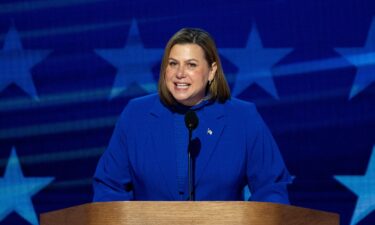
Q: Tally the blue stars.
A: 6